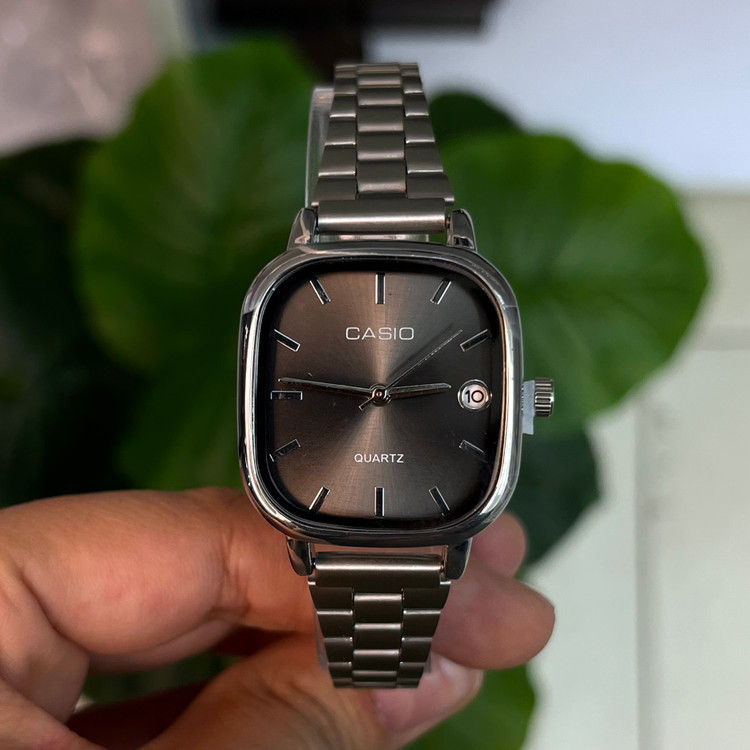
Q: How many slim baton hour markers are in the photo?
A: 11